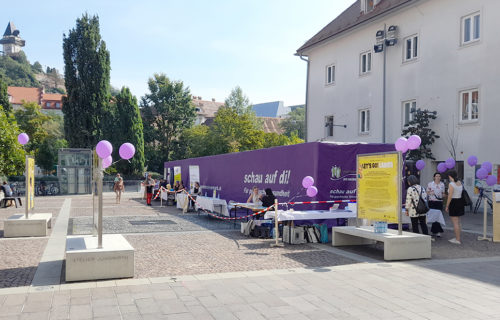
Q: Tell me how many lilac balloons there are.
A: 15